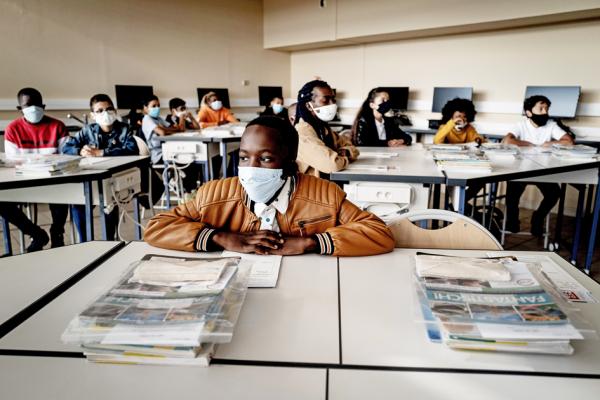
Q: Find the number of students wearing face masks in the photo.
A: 11